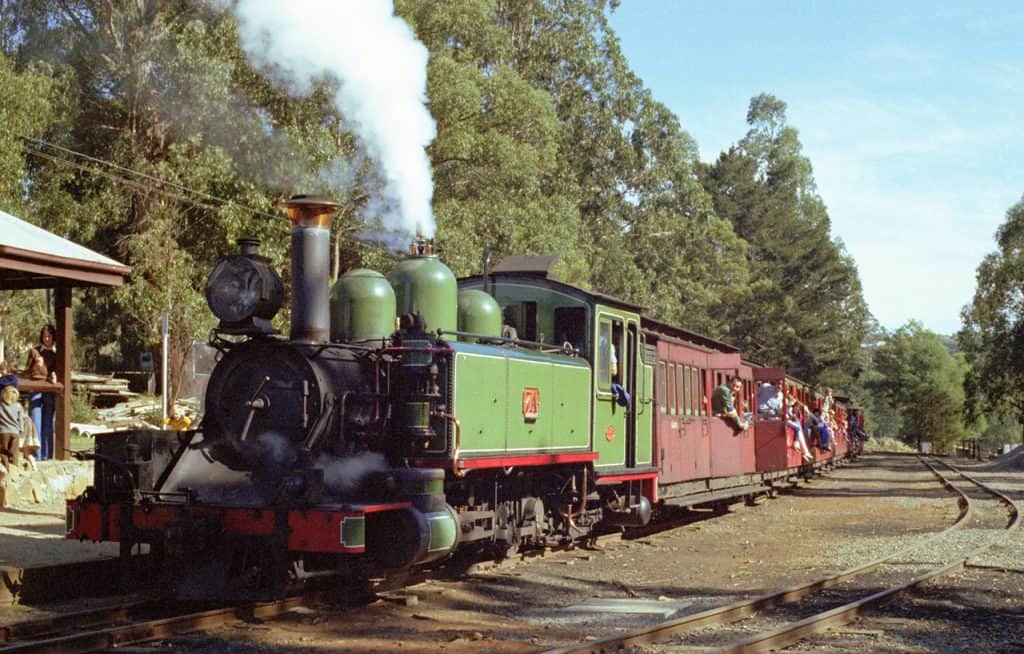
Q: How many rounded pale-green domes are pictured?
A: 3